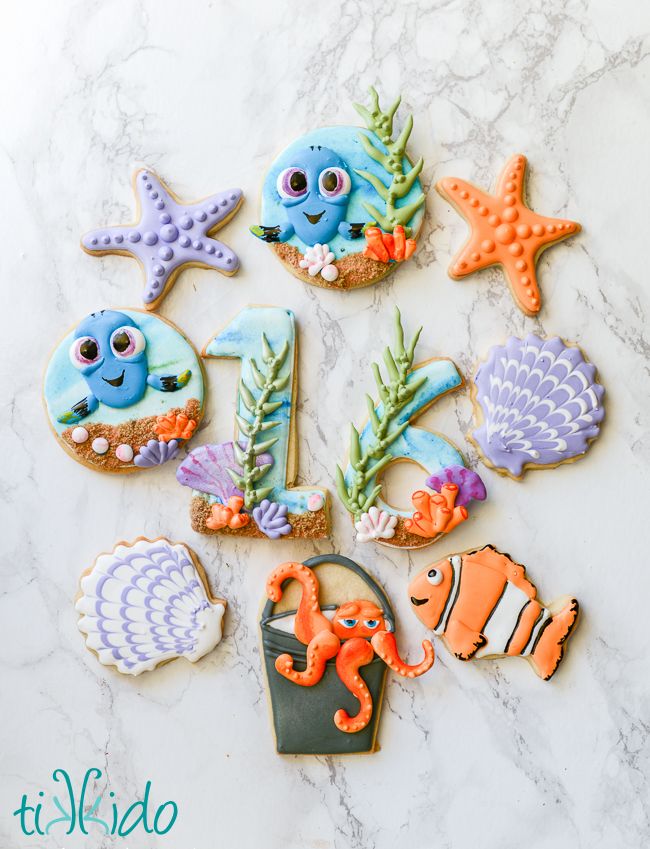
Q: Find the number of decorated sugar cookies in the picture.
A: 10